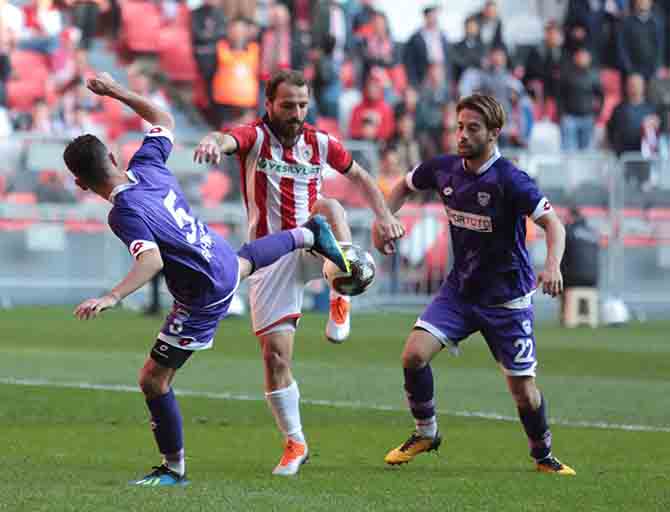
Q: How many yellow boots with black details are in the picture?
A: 2